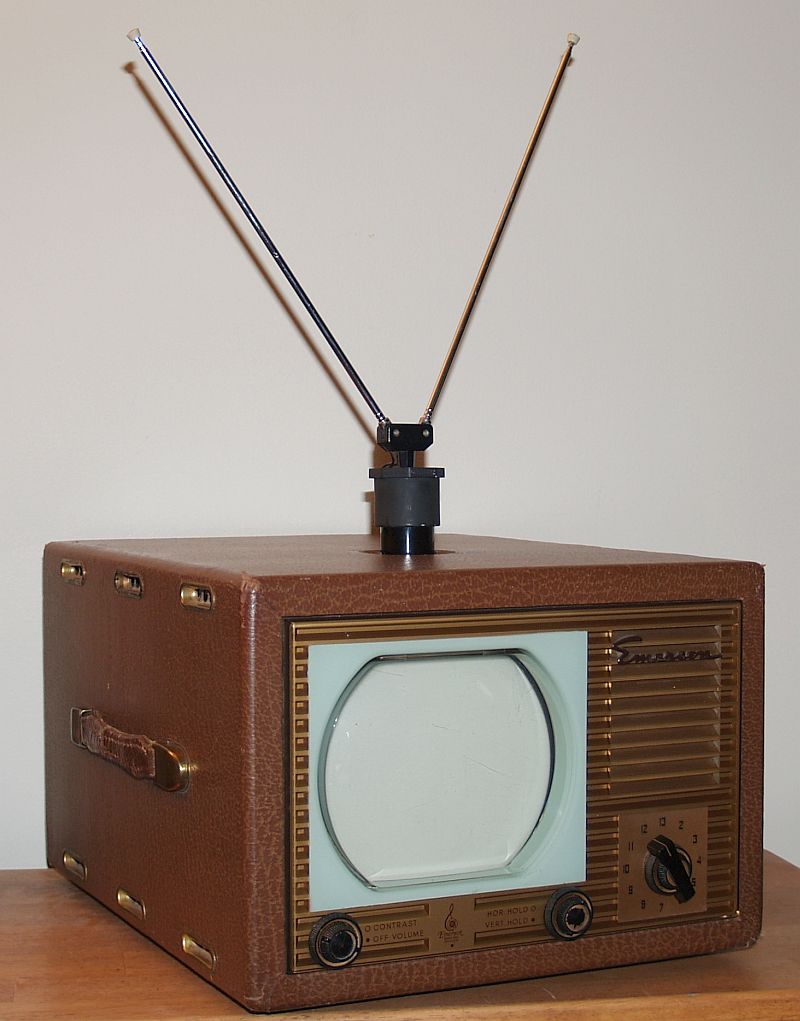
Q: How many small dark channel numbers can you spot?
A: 11